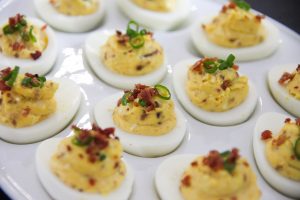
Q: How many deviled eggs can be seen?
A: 12